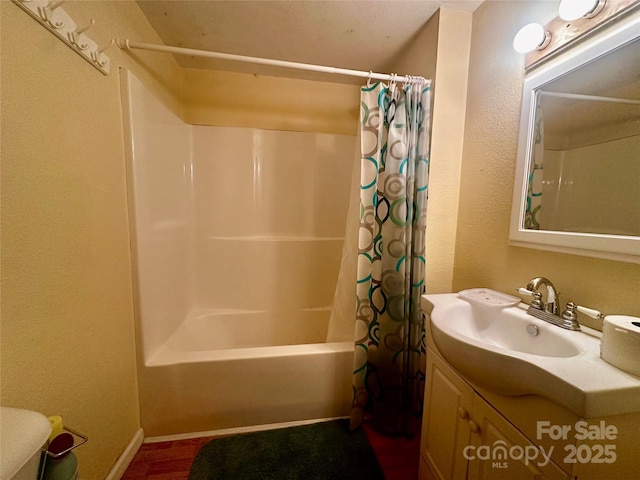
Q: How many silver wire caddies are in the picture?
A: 1